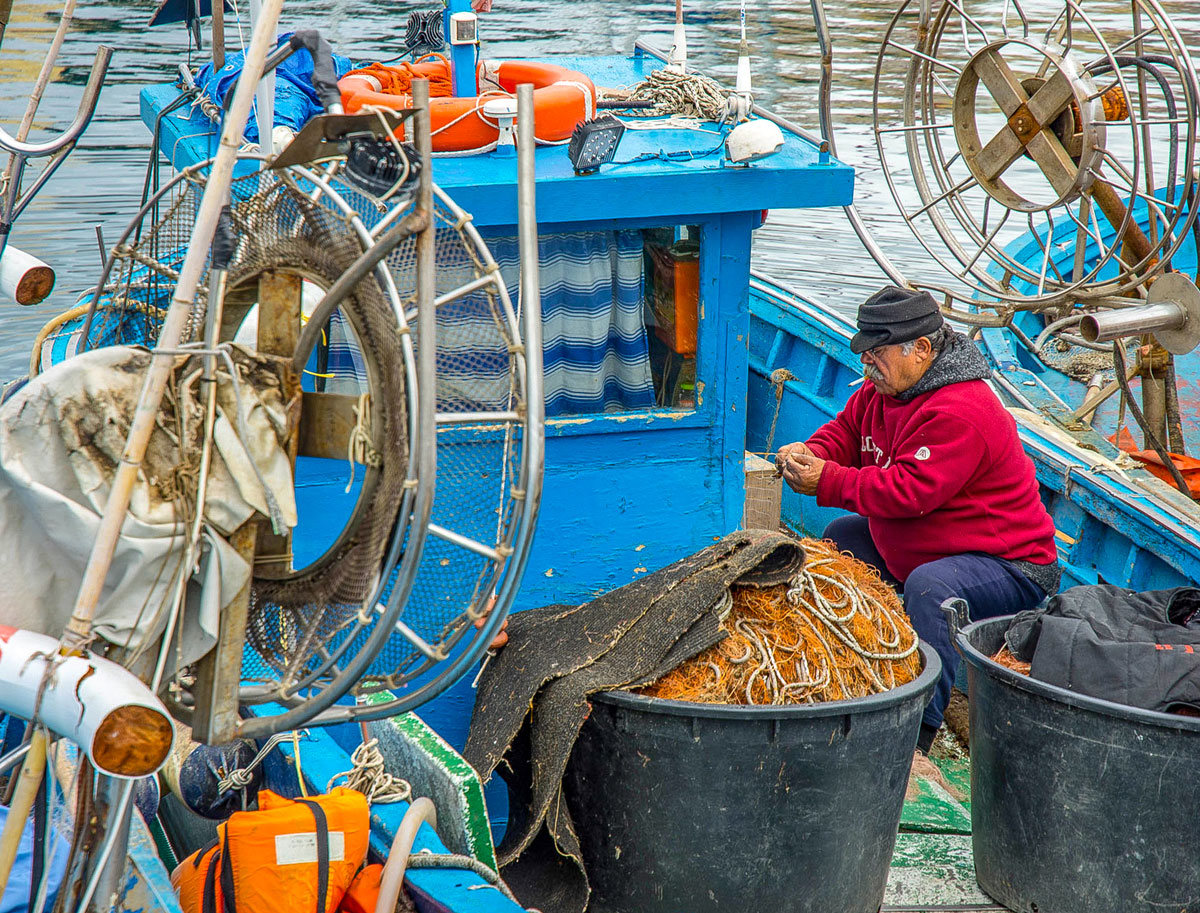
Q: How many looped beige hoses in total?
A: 1